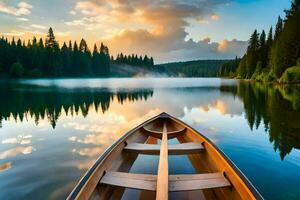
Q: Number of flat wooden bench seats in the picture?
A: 2